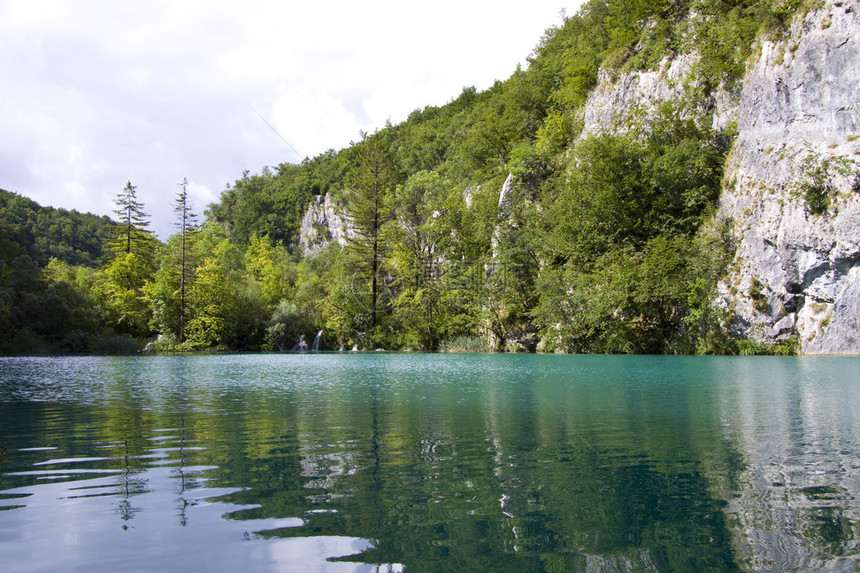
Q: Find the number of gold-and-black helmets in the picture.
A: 0